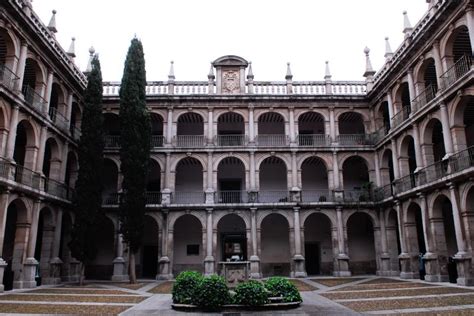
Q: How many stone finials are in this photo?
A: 11